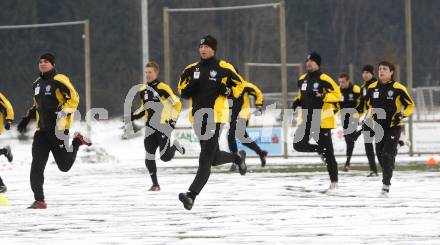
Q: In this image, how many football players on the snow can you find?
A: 9